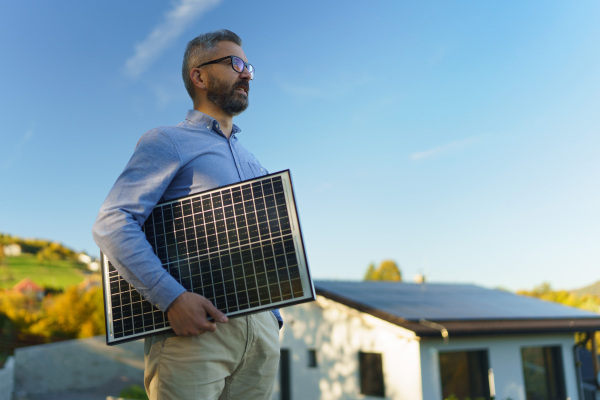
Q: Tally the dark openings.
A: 5